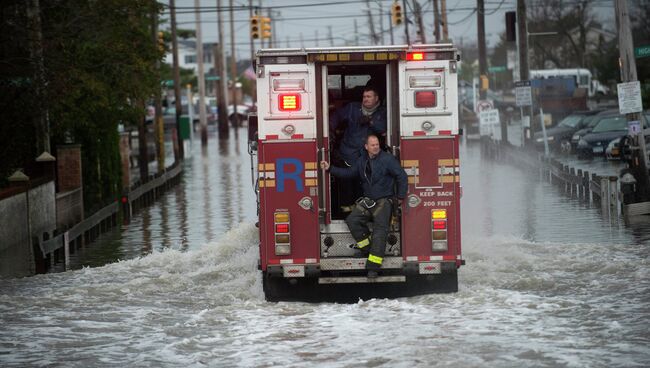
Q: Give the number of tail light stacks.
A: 2